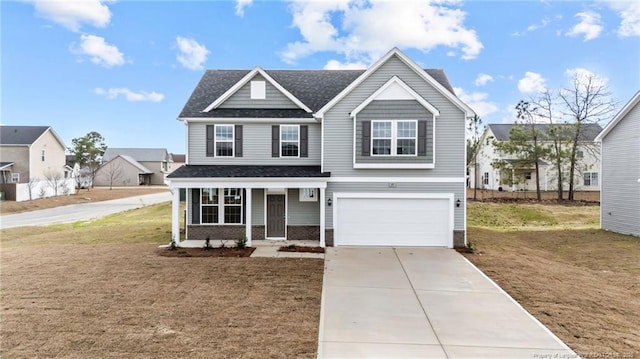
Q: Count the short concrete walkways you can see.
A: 1